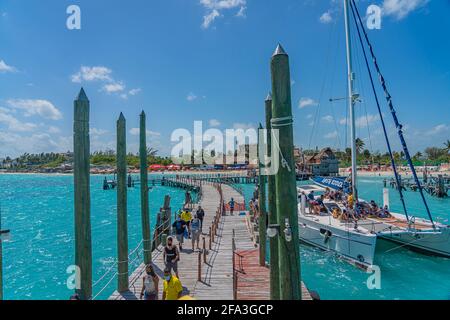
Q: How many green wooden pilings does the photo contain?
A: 6